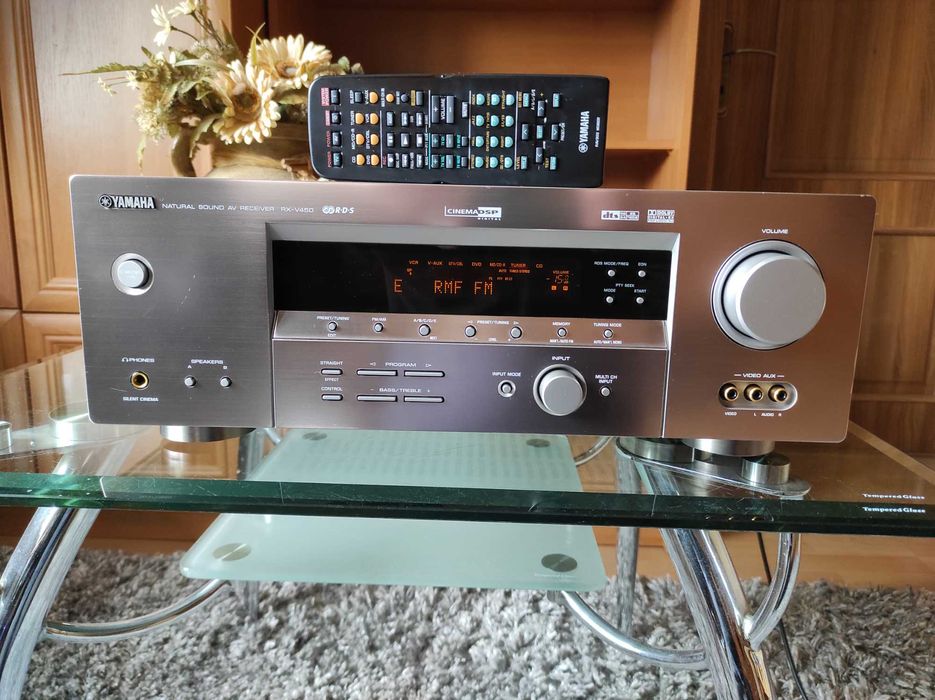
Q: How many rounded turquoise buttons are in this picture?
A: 12